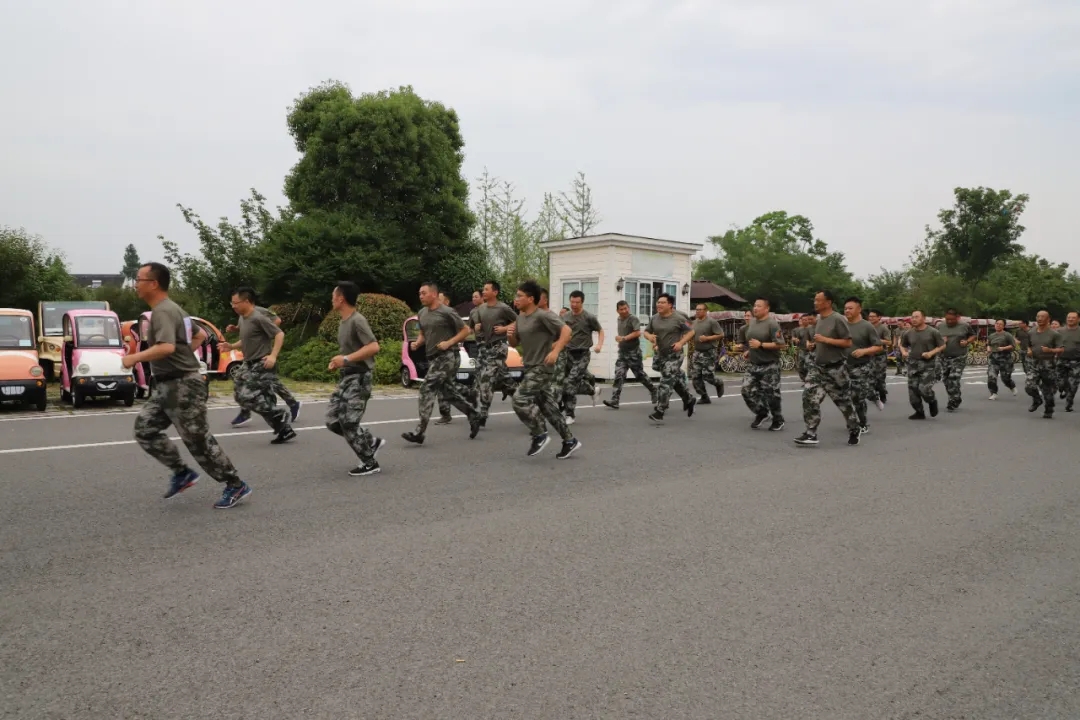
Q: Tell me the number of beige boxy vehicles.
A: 1